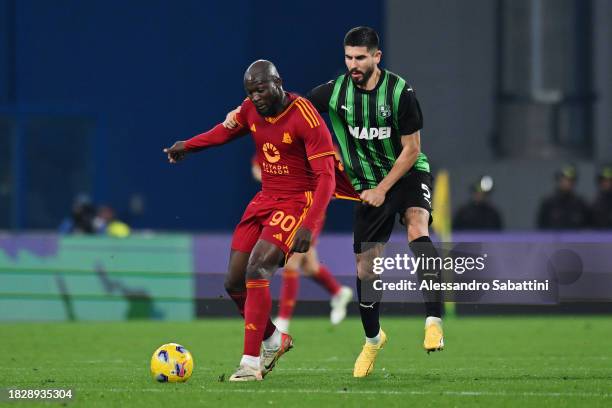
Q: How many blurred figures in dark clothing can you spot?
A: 3